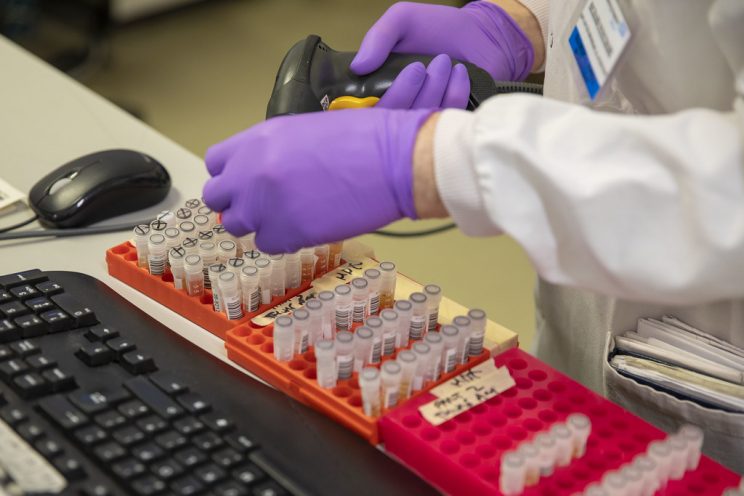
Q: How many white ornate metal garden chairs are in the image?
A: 0